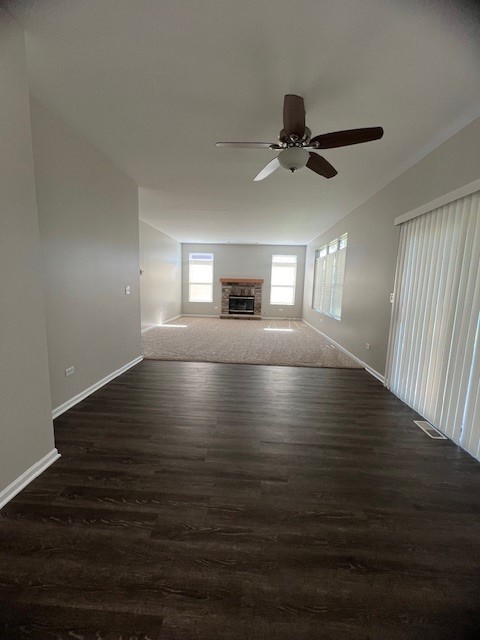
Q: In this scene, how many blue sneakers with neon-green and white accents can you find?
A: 0